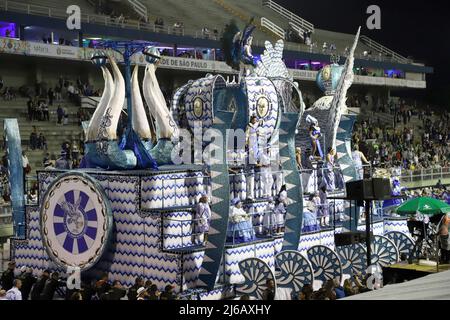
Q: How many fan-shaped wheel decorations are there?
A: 6